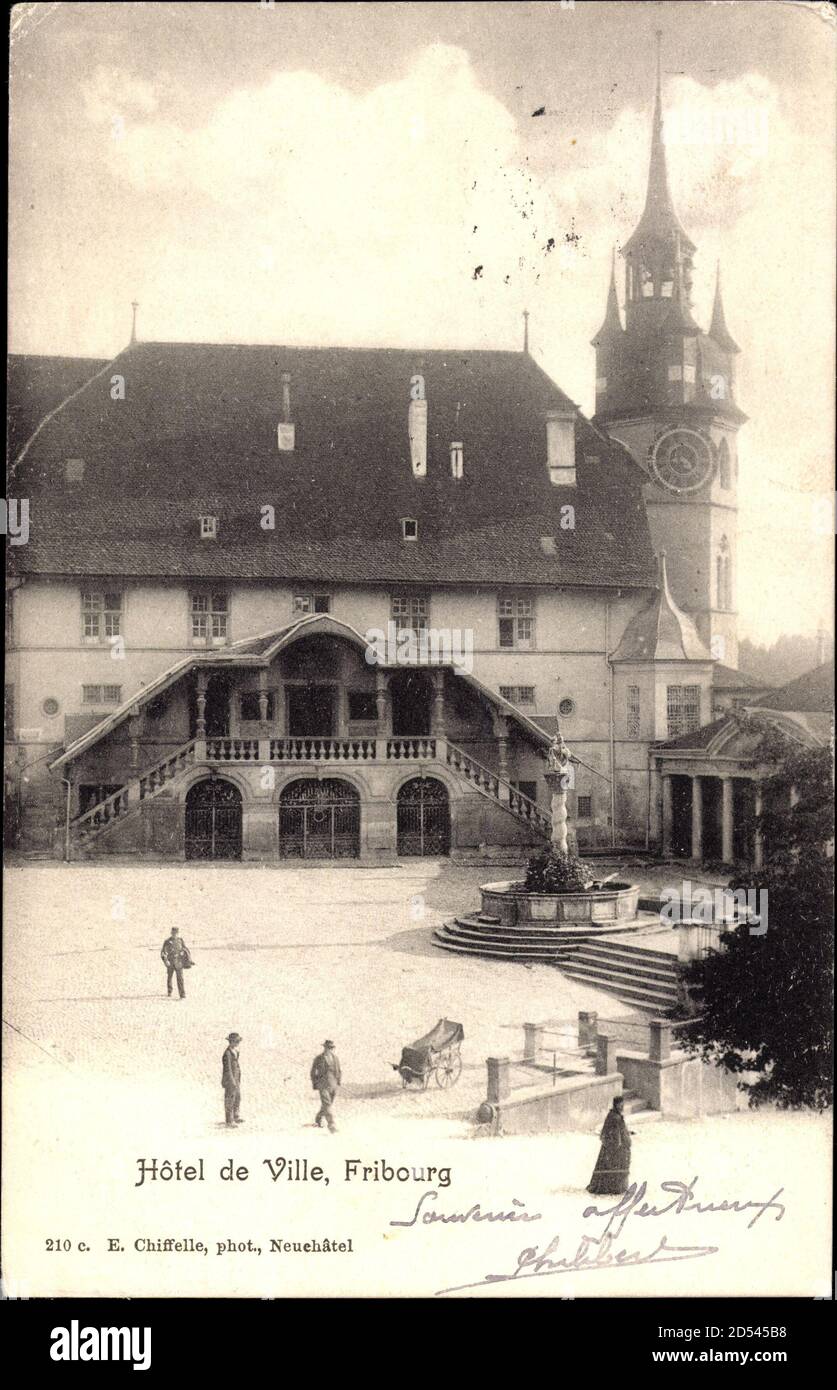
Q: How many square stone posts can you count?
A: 5